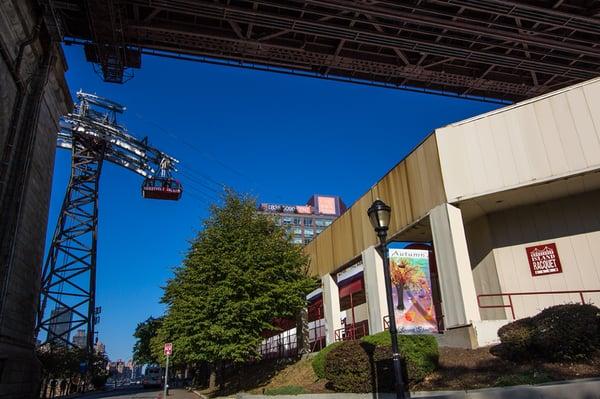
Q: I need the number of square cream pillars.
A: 3